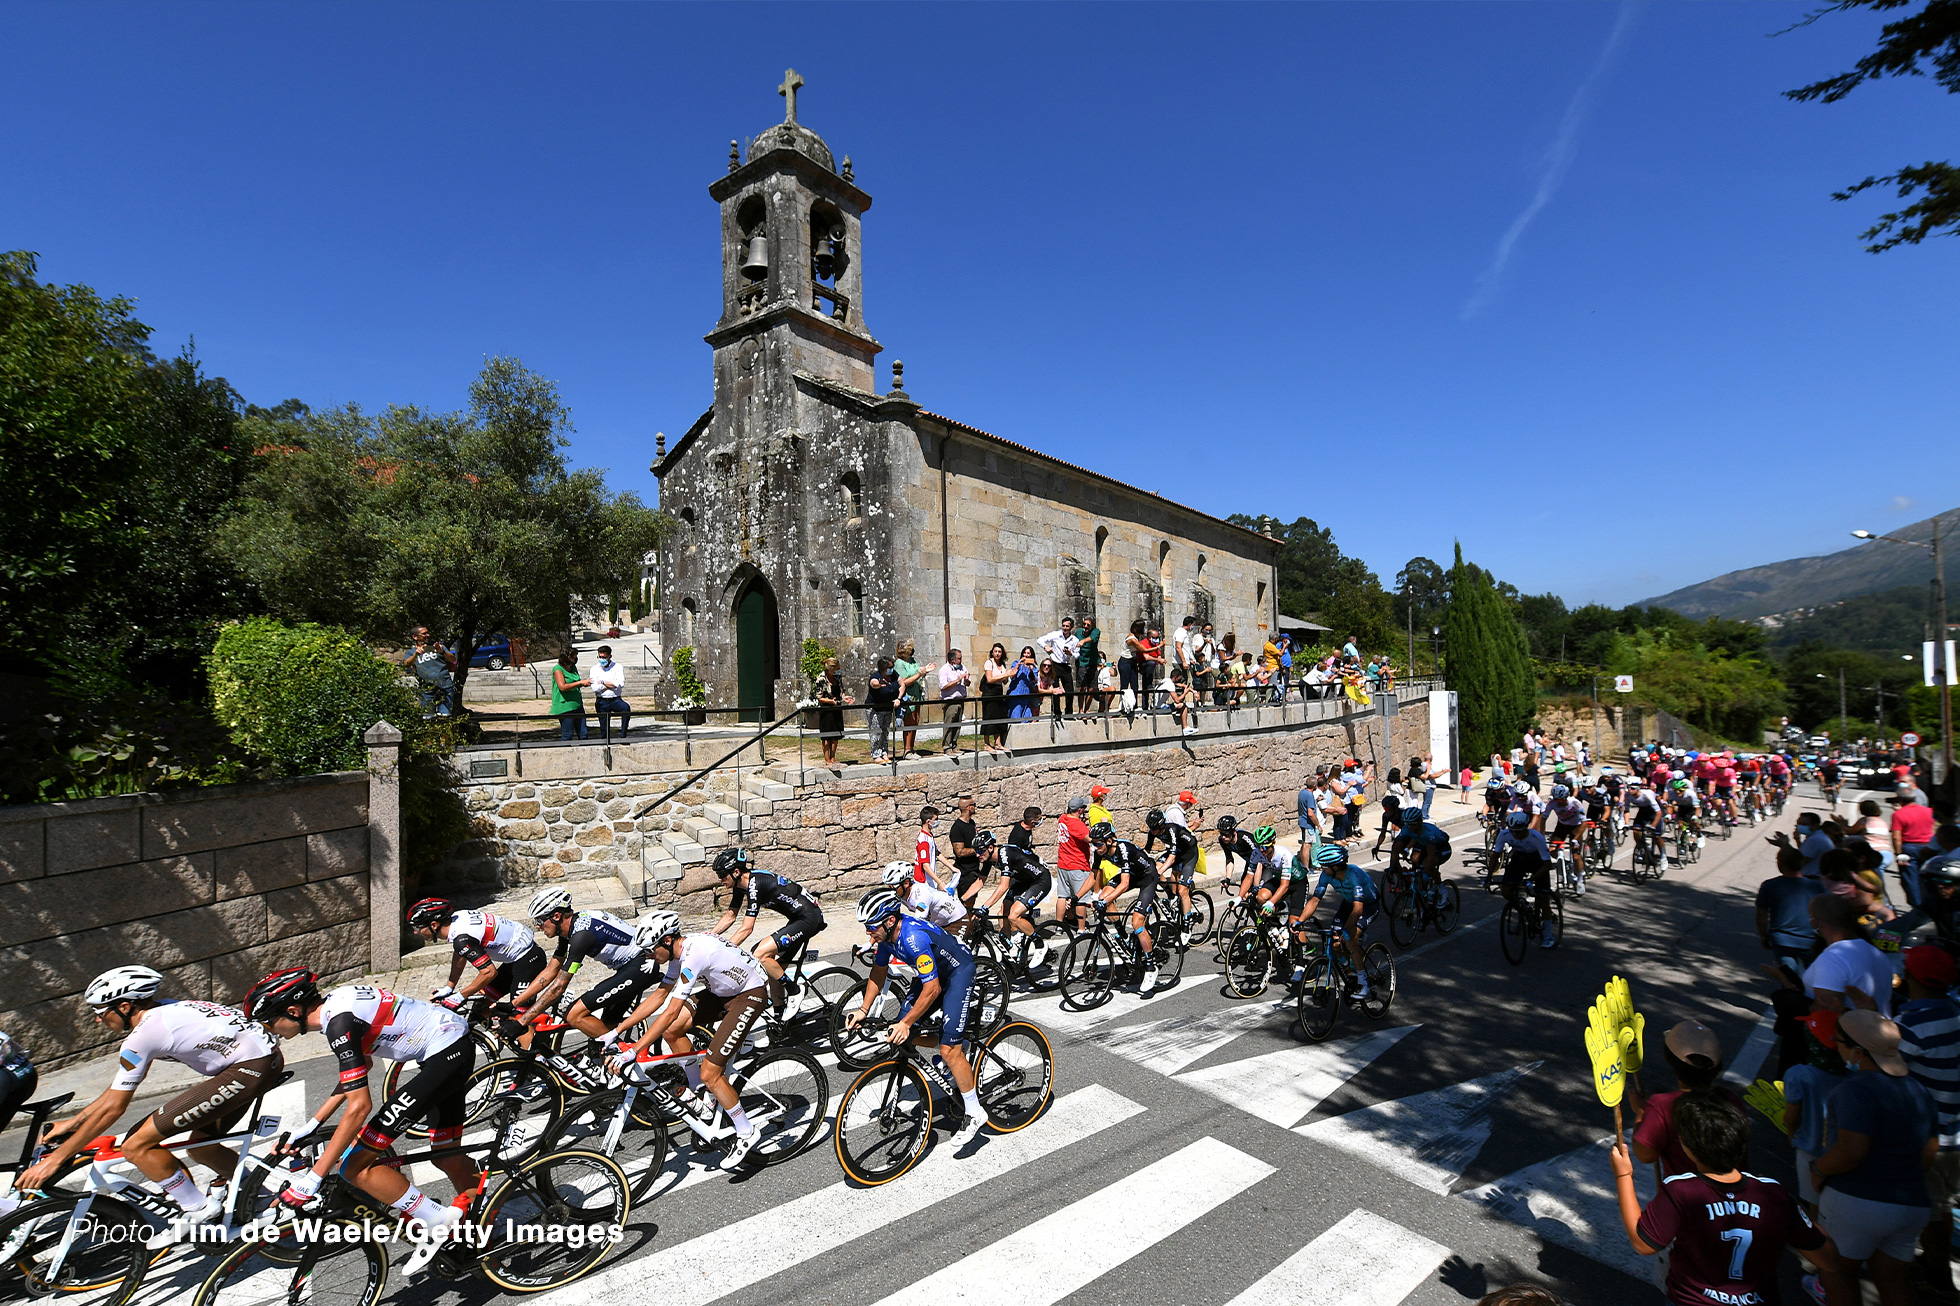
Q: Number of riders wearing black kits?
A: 5